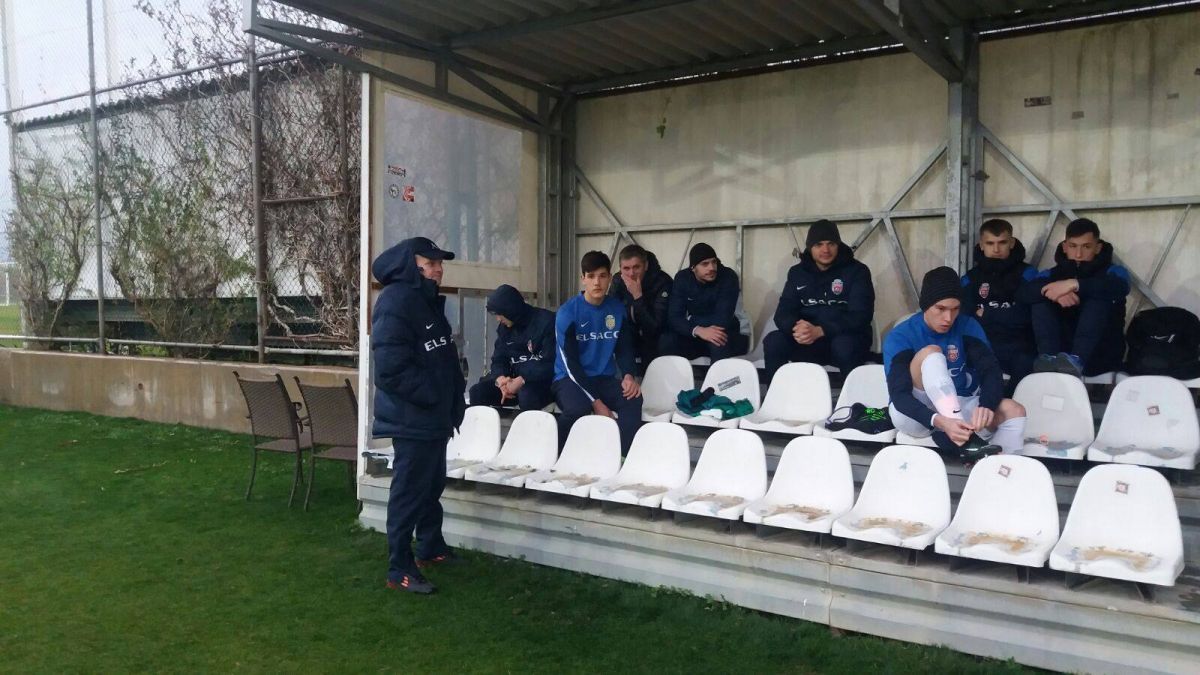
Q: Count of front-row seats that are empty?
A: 9